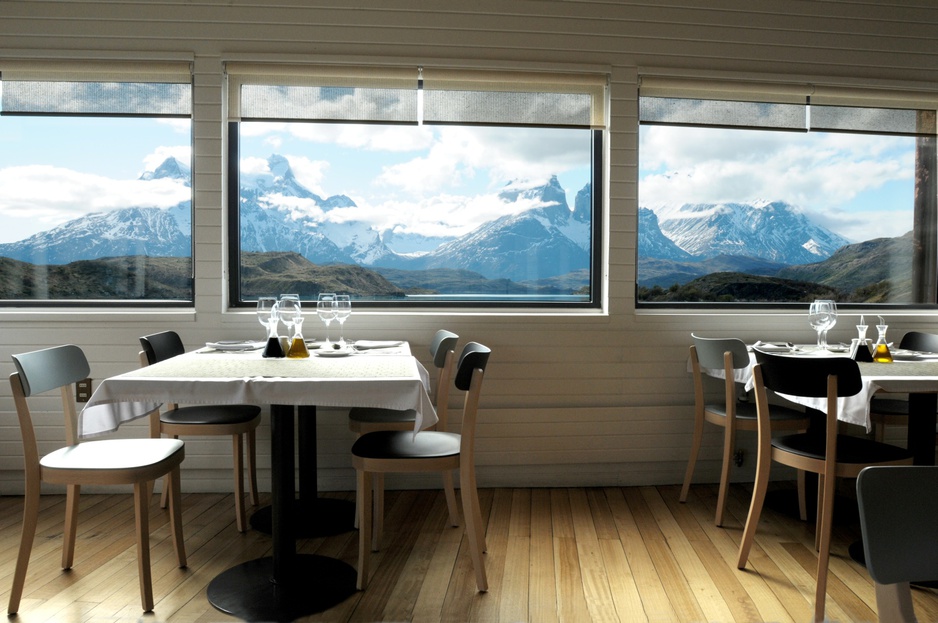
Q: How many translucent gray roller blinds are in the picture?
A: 5